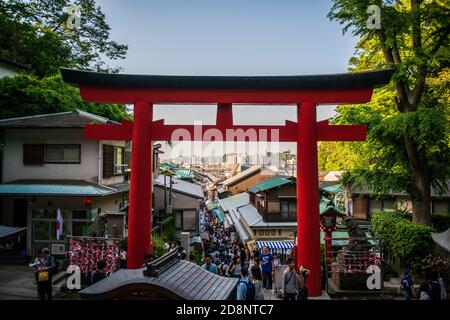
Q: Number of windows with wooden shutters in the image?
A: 2